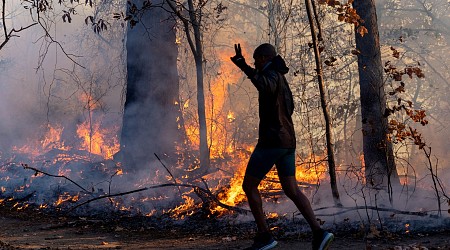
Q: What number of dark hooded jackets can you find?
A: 1